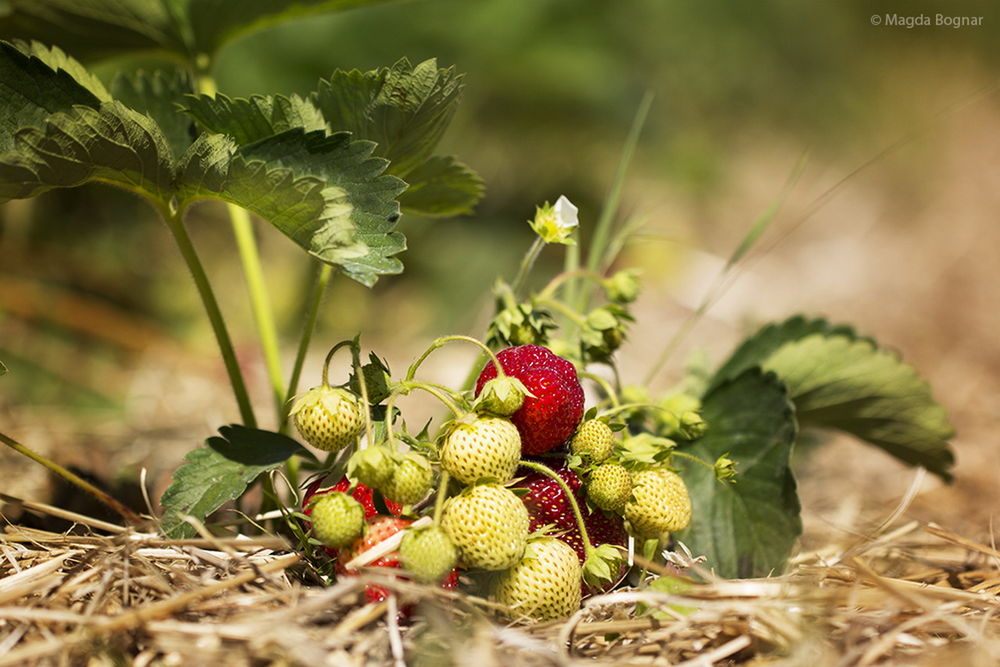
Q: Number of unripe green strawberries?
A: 12